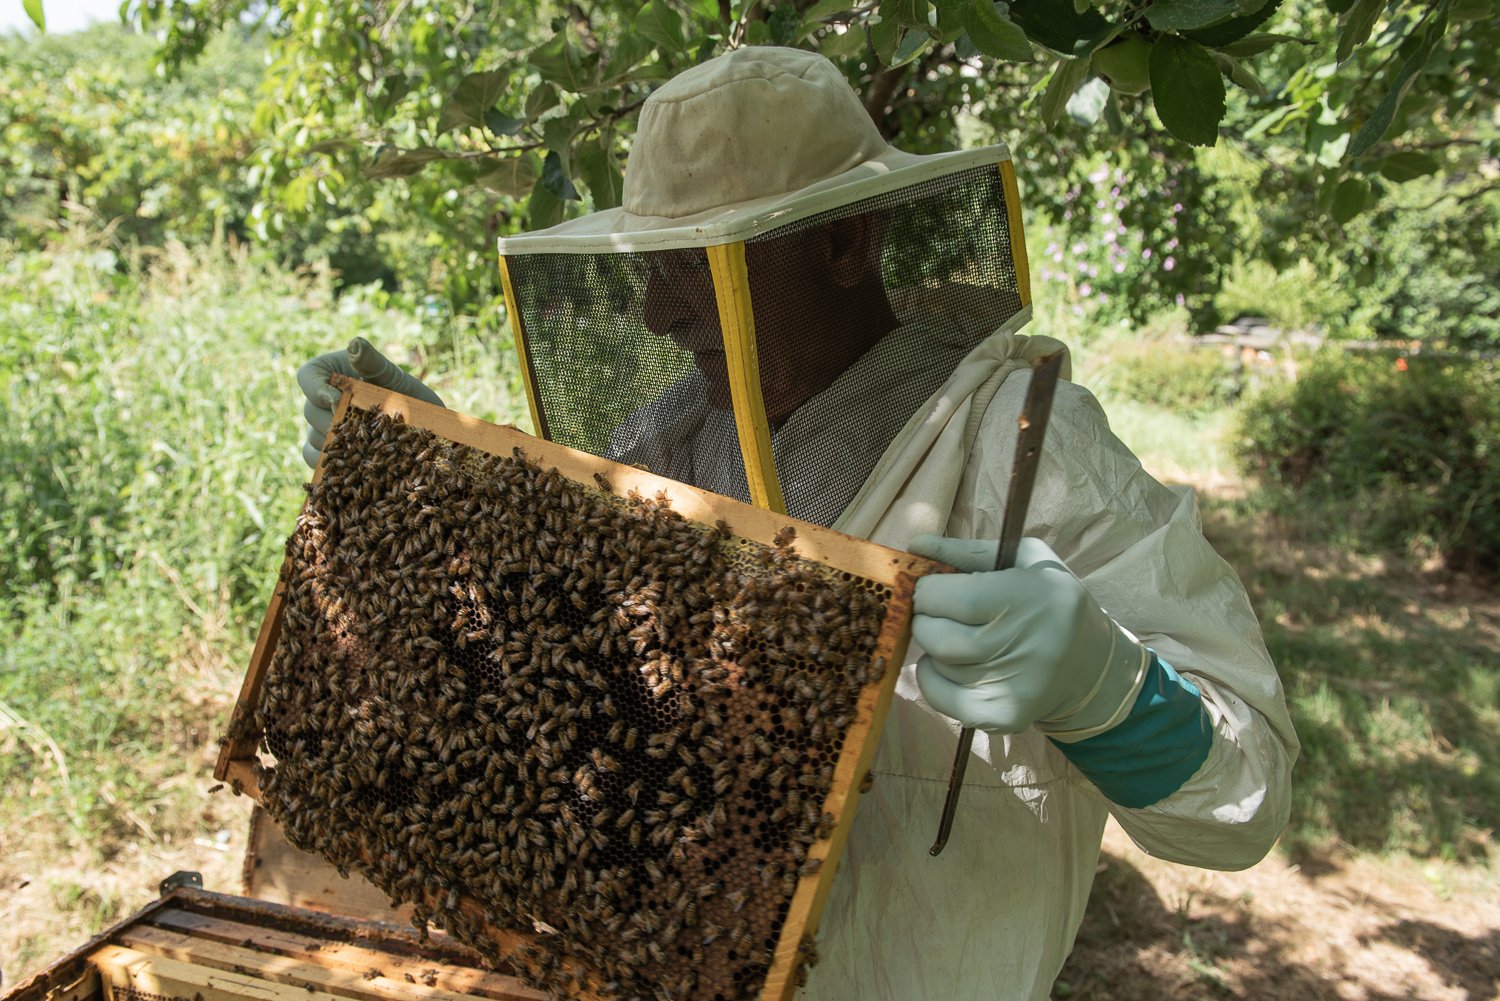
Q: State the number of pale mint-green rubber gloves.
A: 2